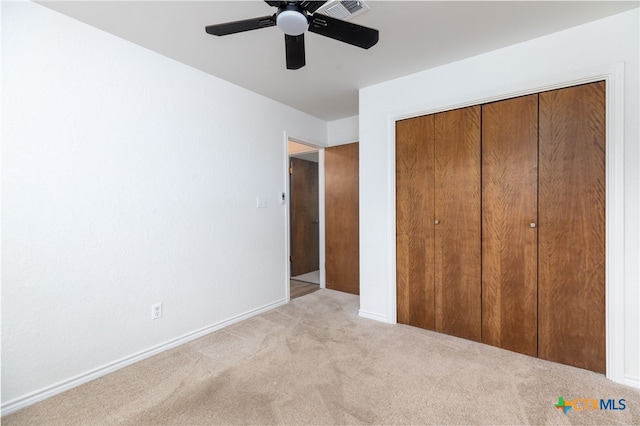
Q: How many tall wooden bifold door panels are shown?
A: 4